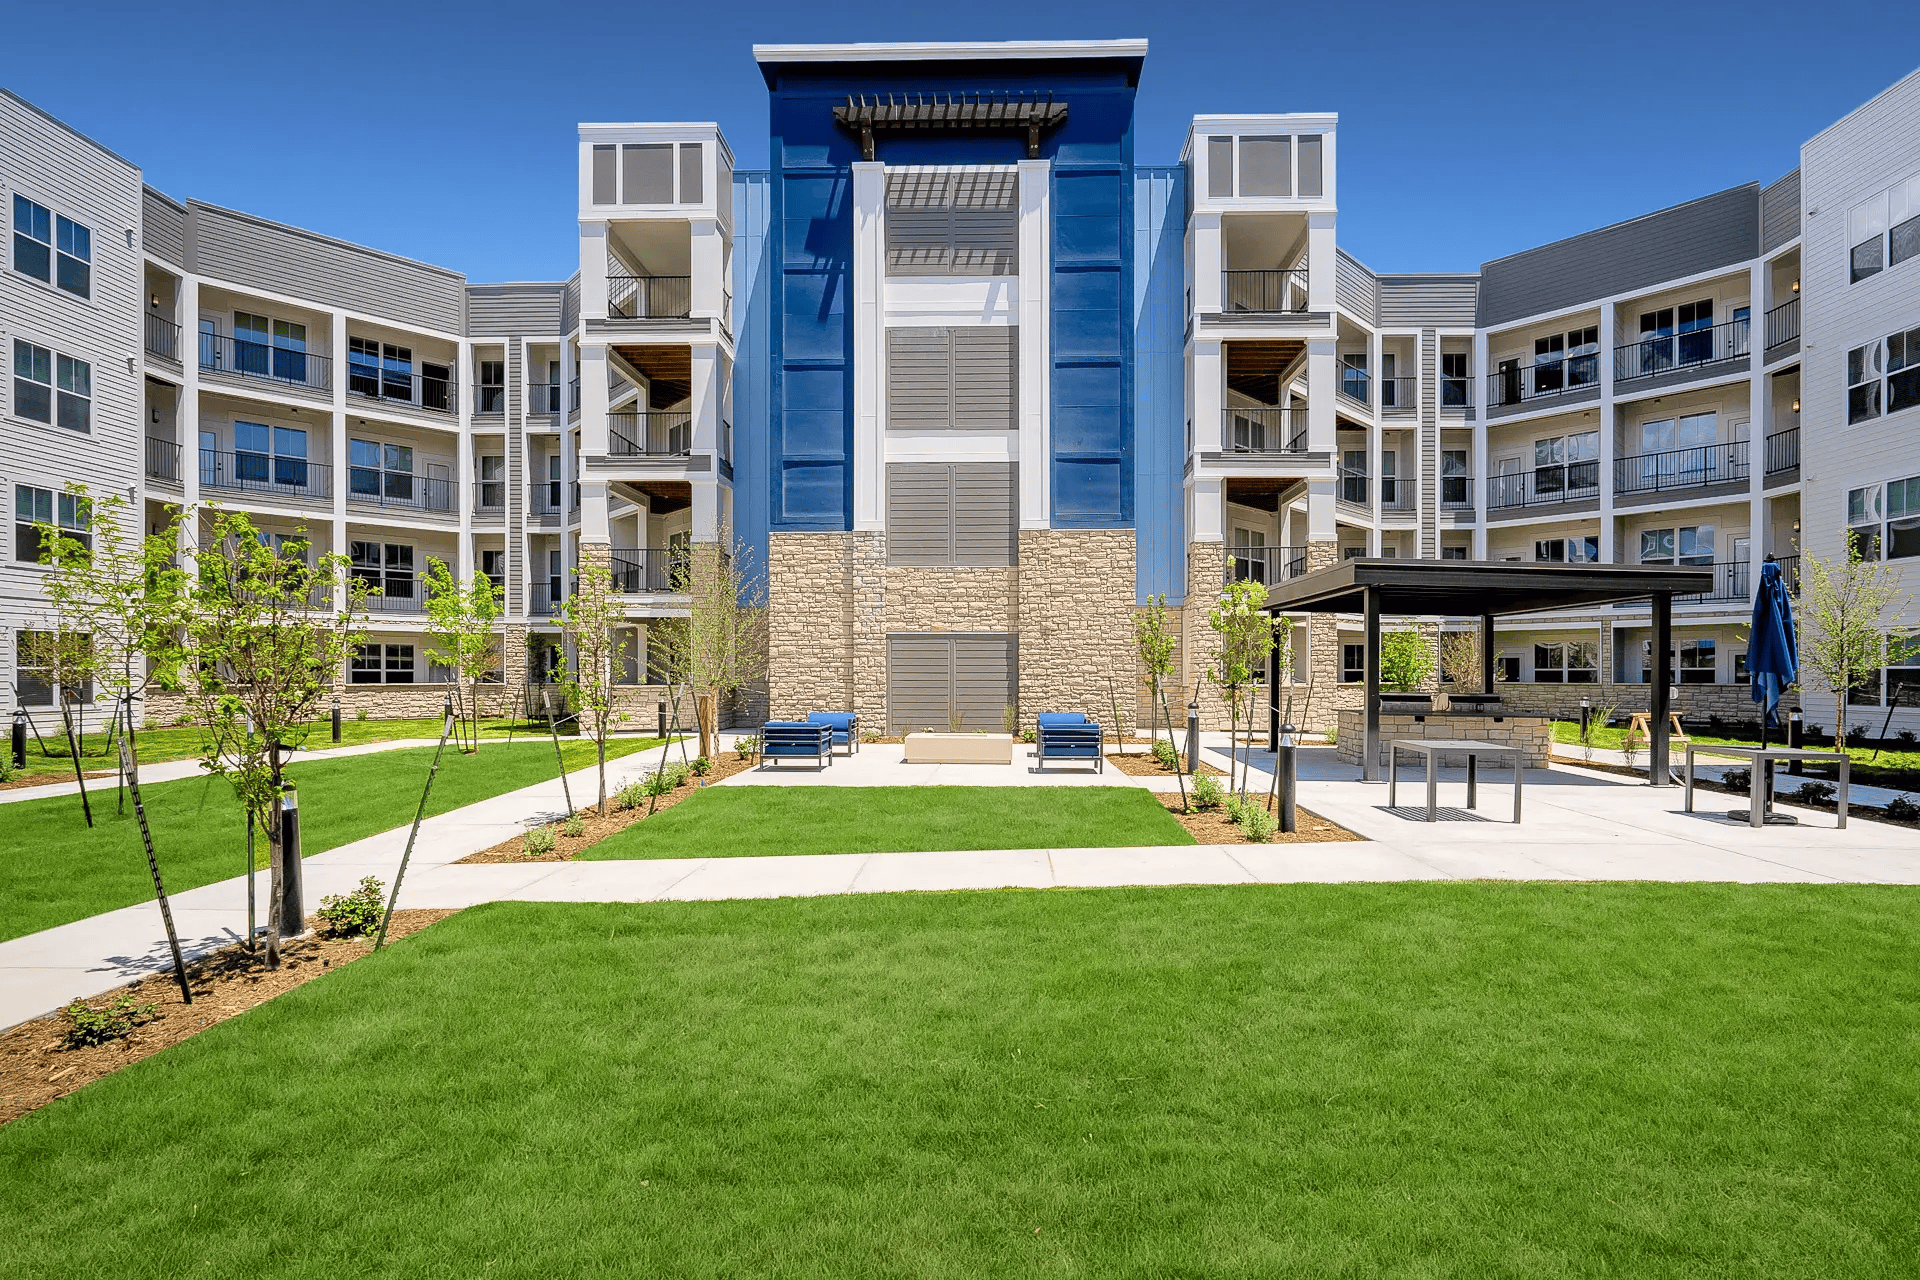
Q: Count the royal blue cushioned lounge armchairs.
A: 4